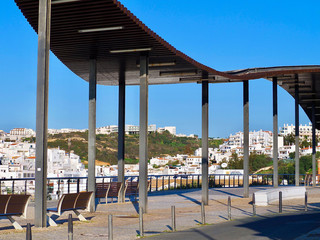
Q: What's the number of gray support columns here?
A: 9